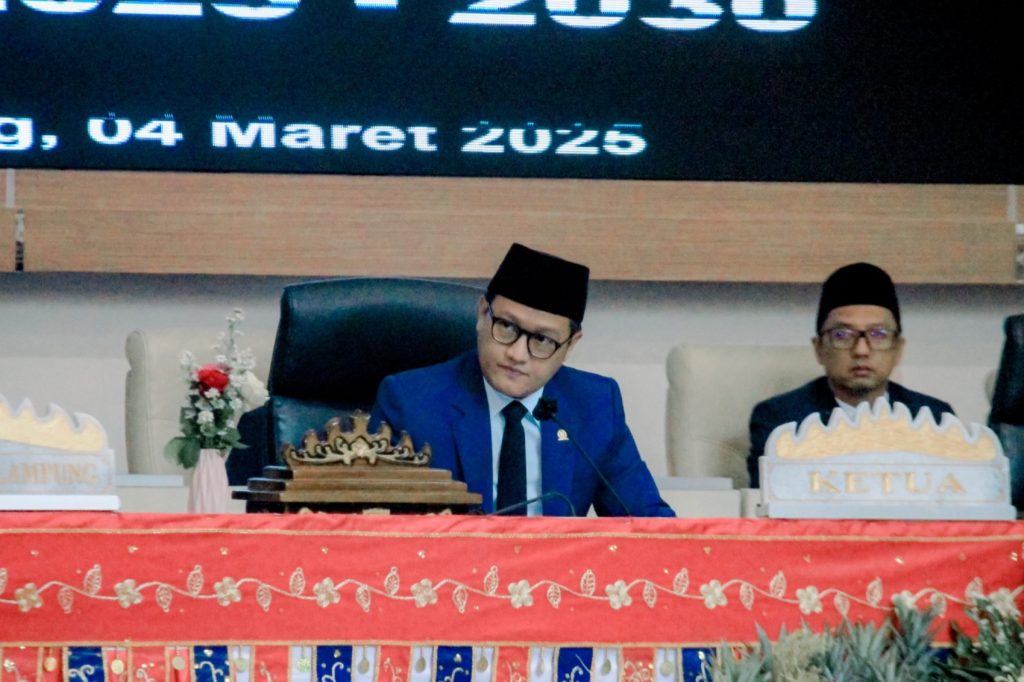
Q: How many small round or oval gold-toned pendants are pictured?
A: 11